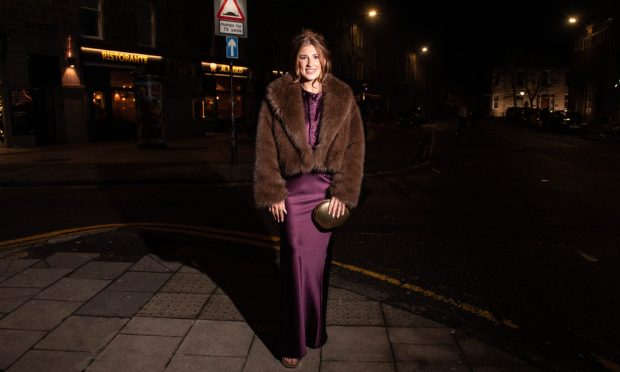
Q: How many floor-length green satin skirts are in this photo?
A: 0